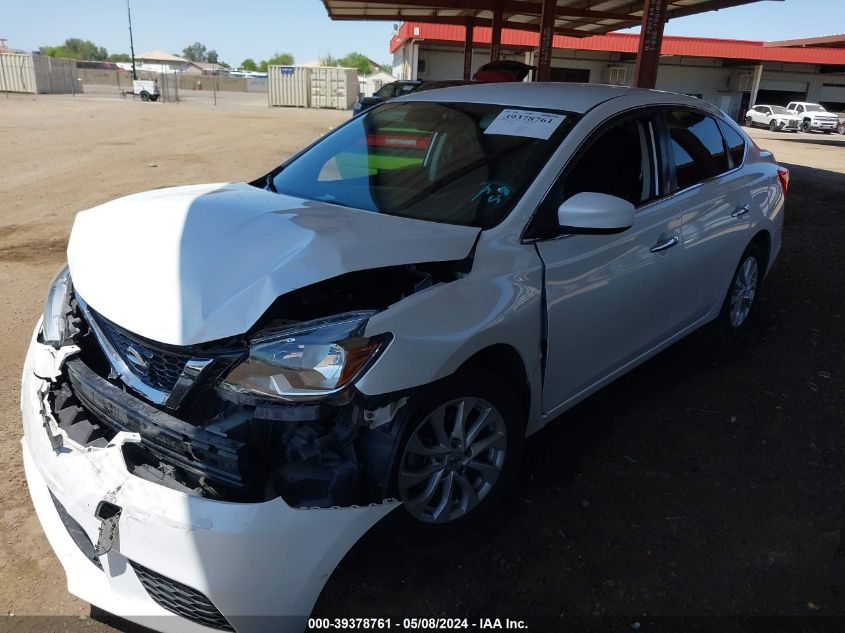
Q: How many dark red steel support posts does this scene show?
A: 4